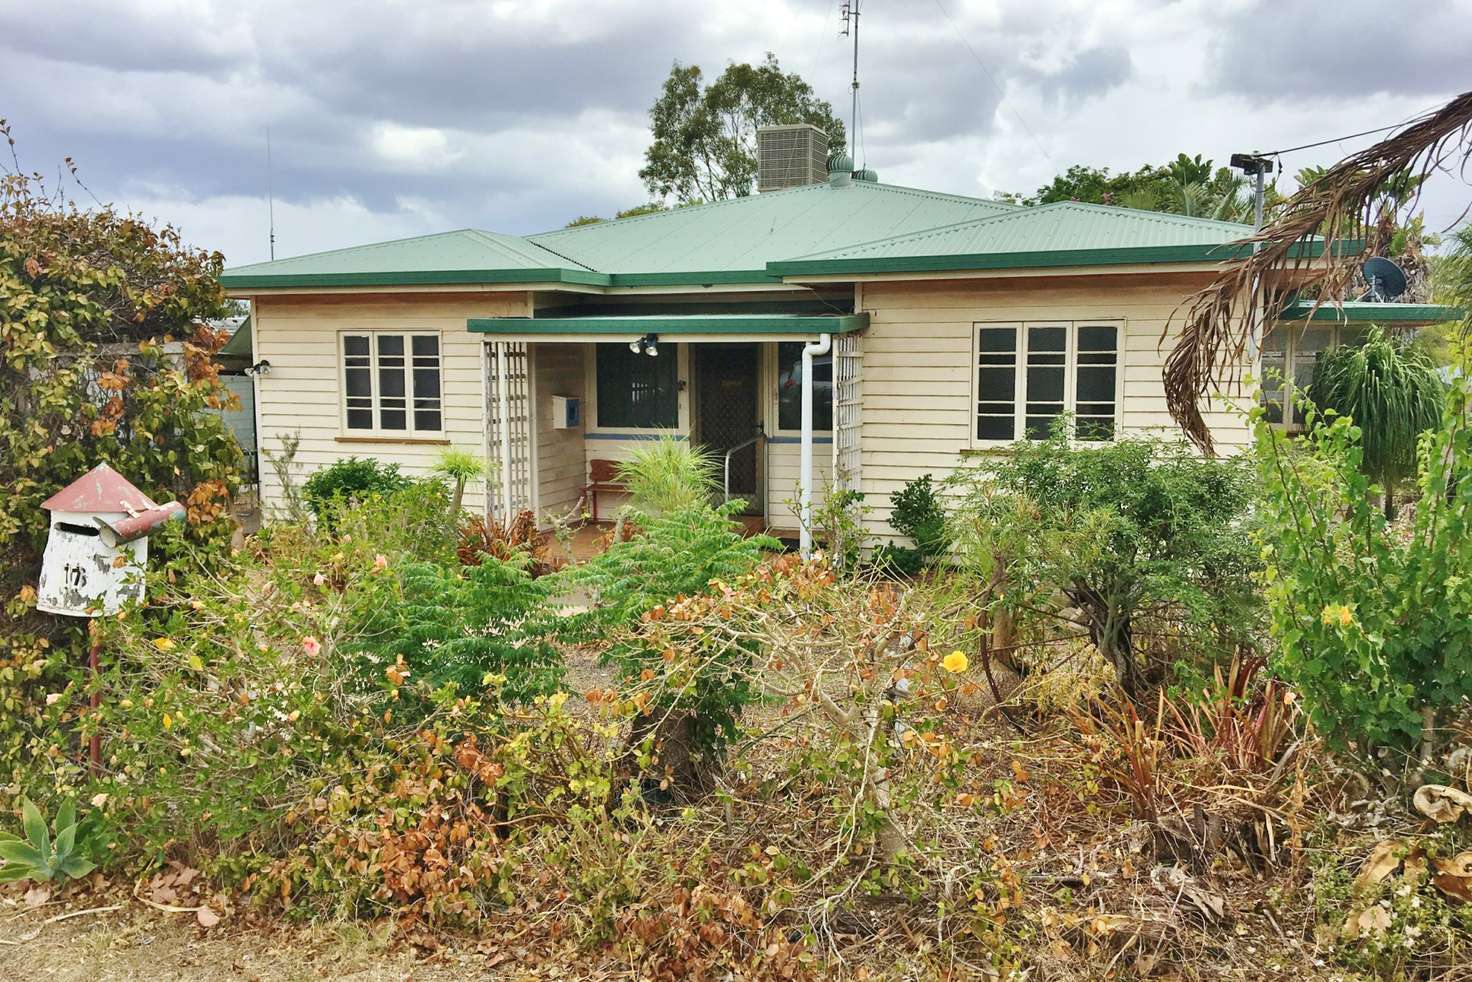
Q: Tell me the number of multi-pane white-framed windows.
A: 2